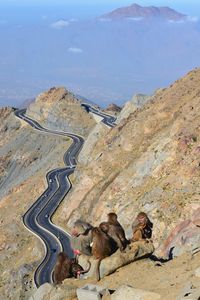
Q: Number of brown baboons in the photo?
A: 4